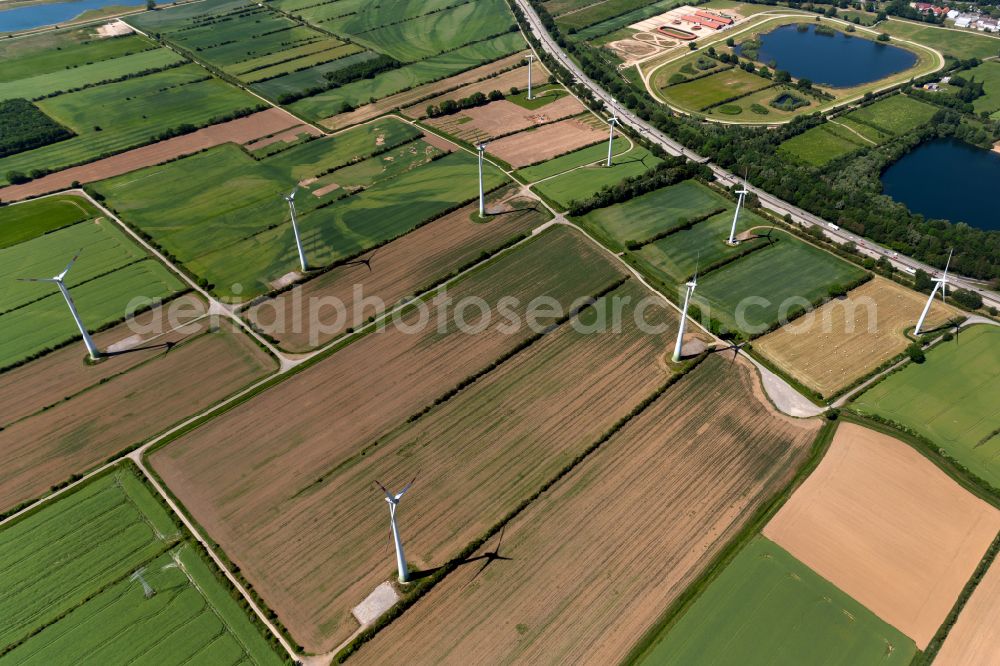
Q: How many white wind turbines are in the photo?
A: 9